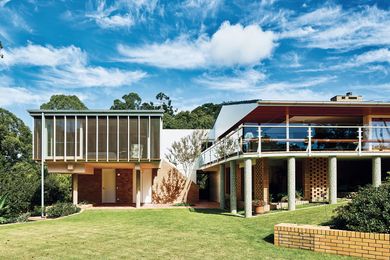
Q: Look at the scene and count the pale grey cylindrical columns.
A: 6